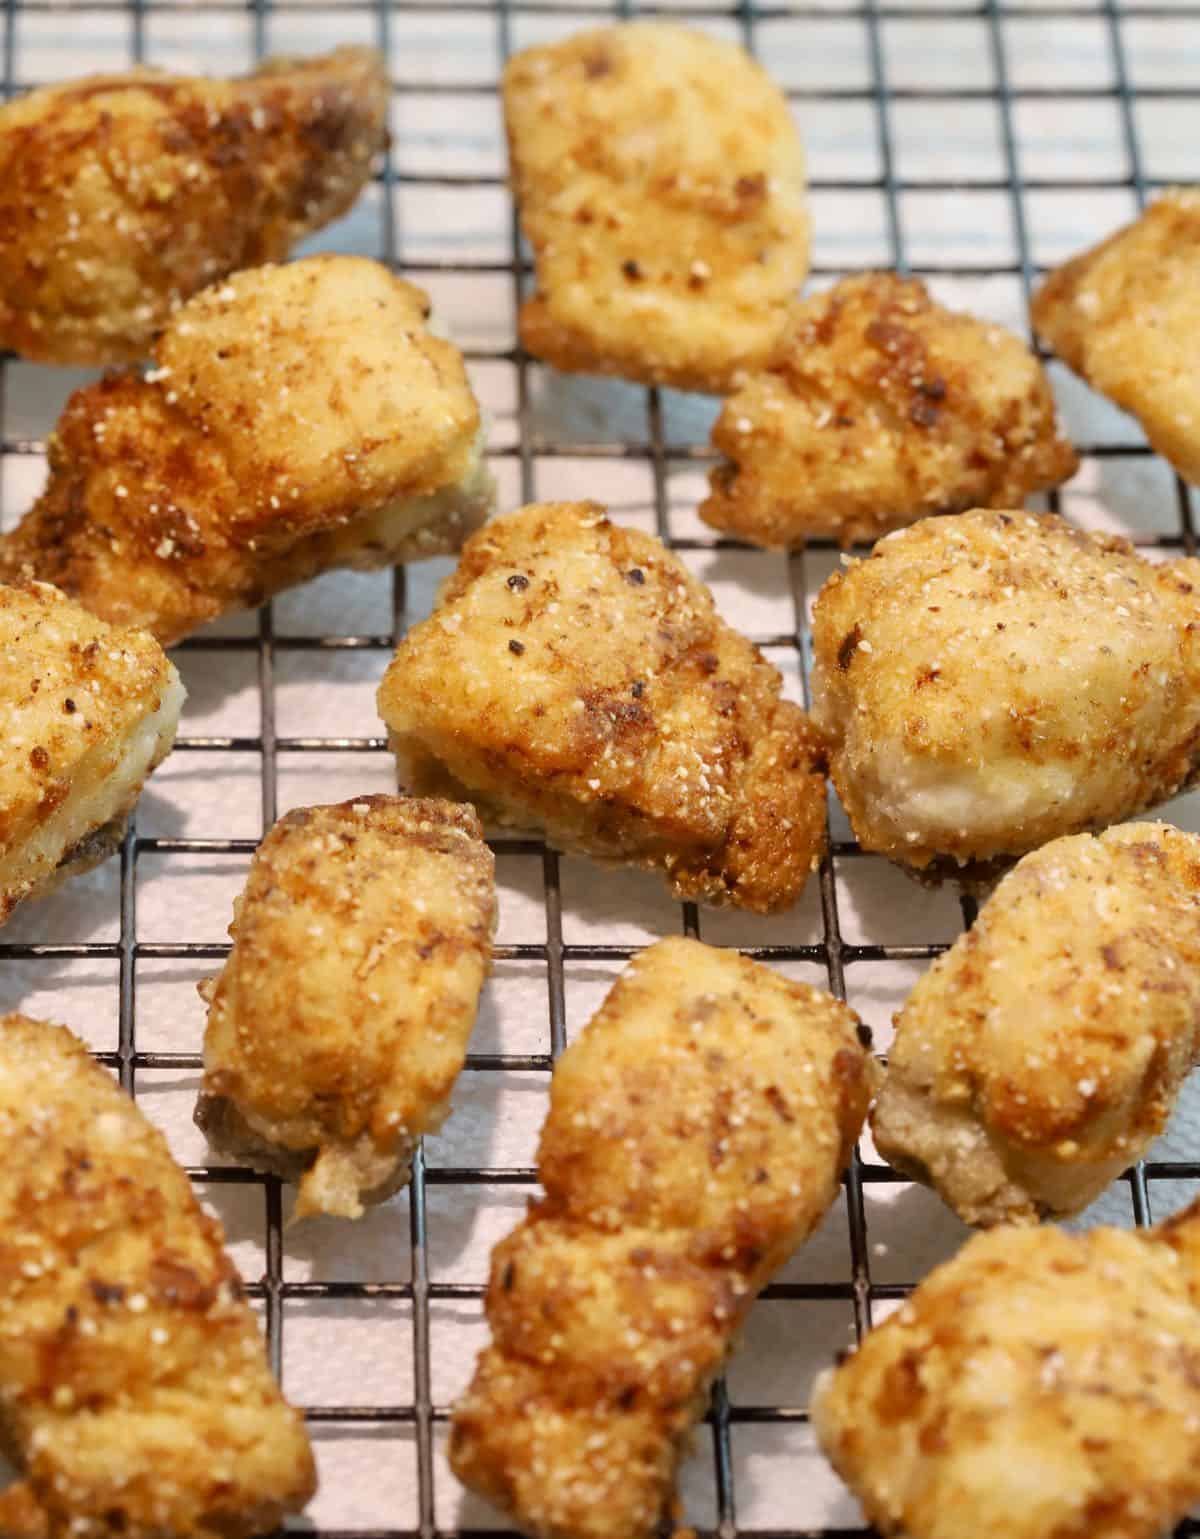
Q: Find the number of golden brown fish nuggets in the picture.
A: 13